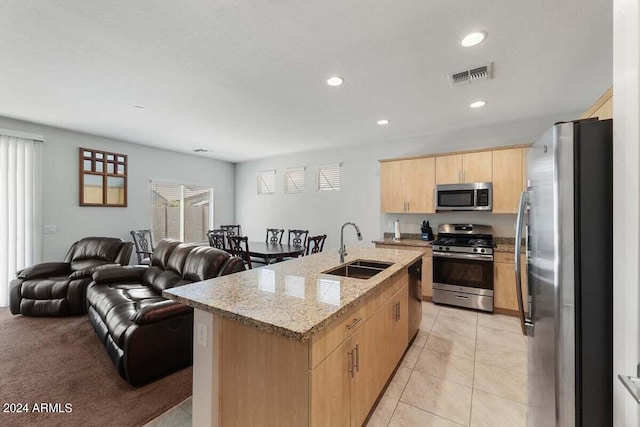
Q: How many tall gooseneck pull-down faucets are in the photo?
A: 1